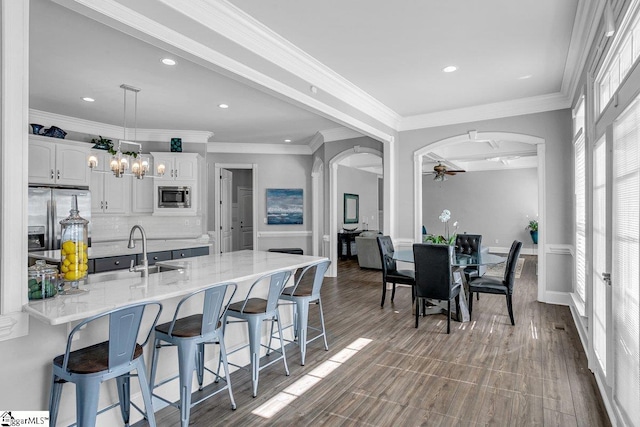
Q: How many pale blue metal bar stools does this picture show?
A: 4